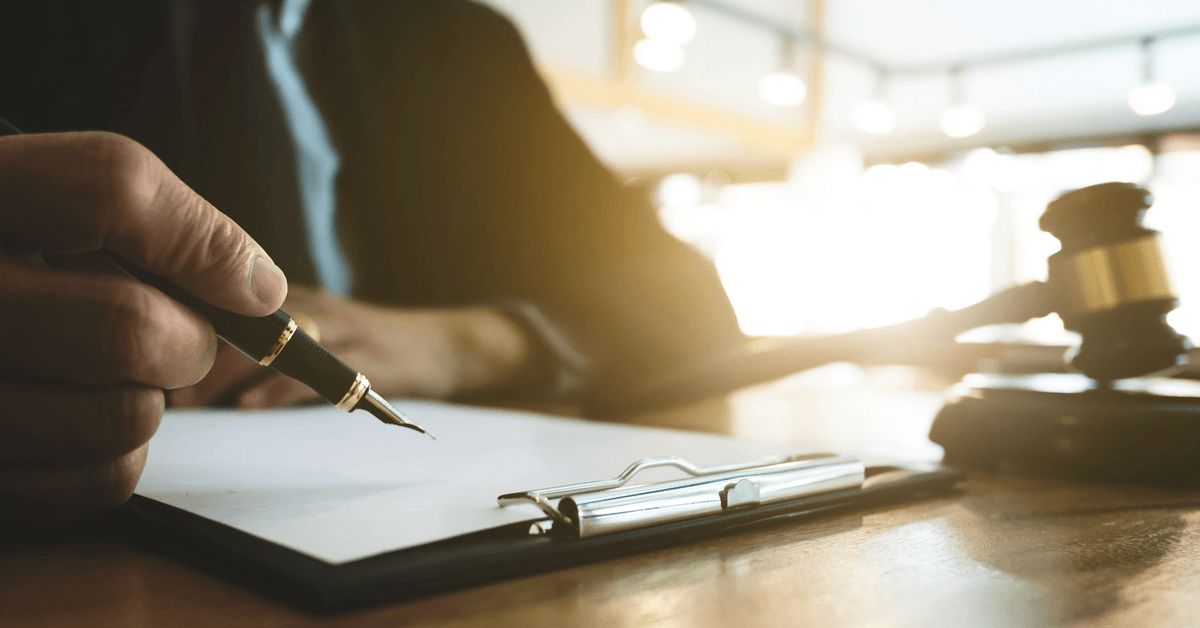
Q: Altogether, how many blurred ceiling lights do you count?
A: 6